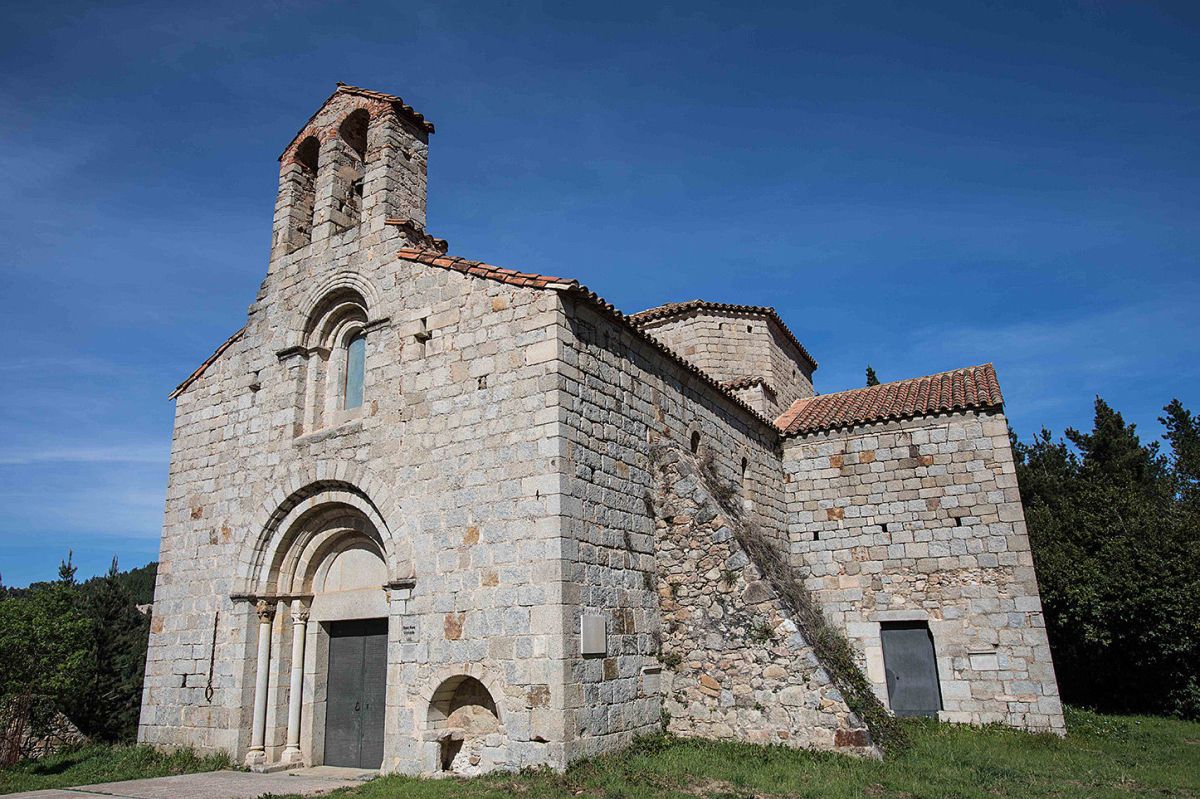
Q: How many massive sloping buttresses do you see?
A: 1